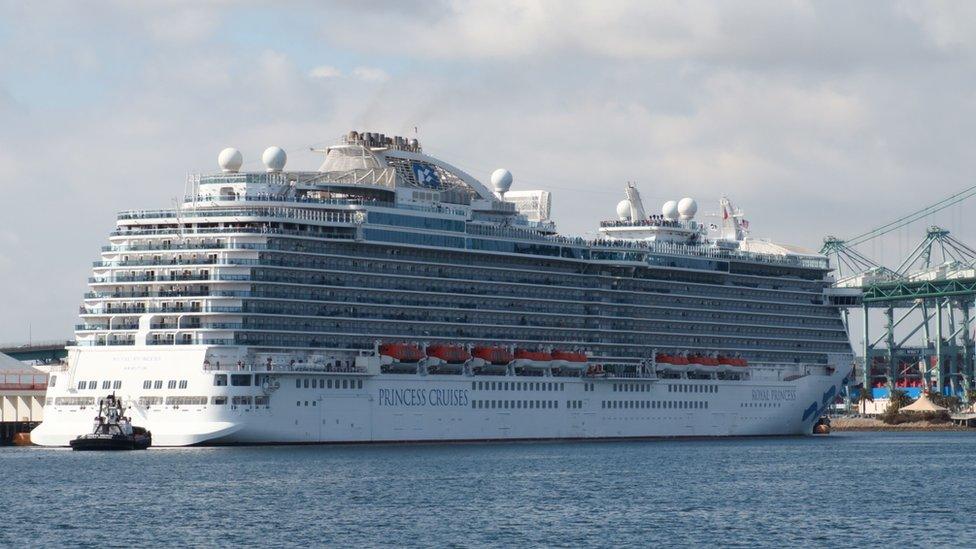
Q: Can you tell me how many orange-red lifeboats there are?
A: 8